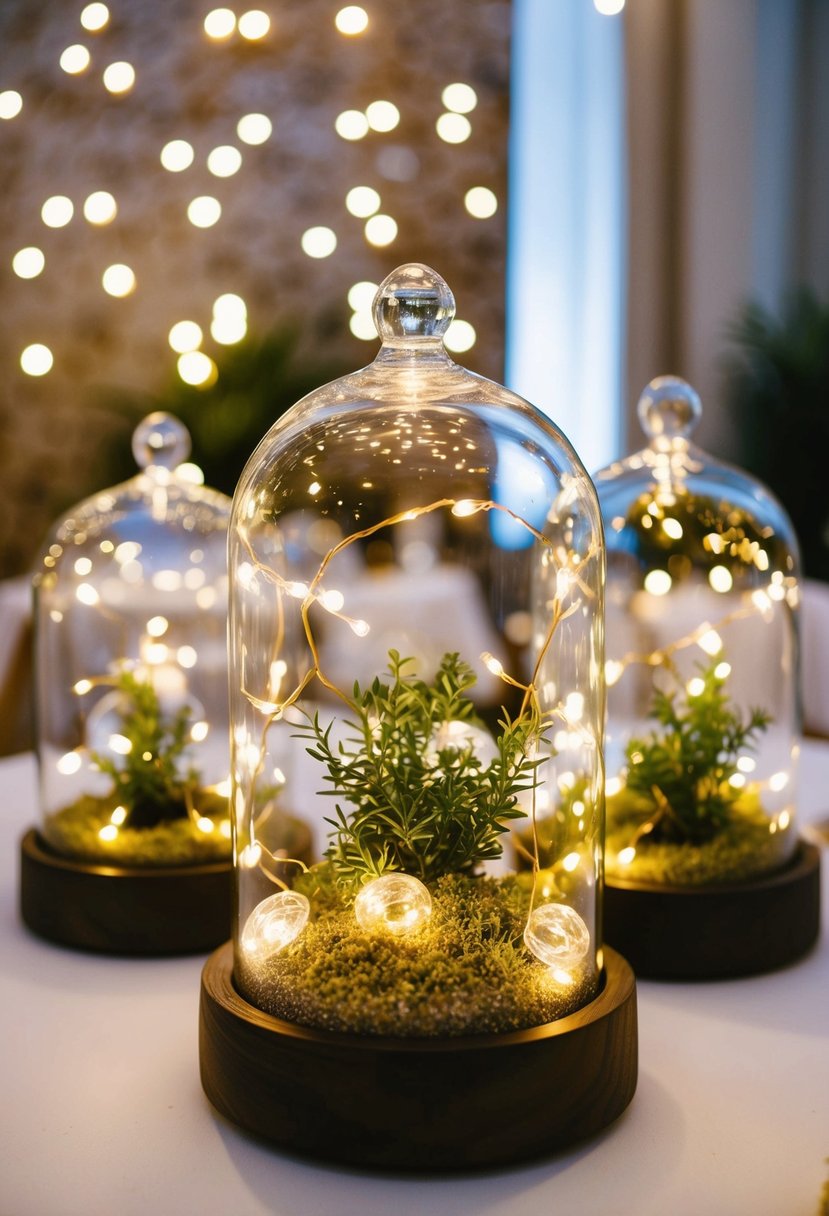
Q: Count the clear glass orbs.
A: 3